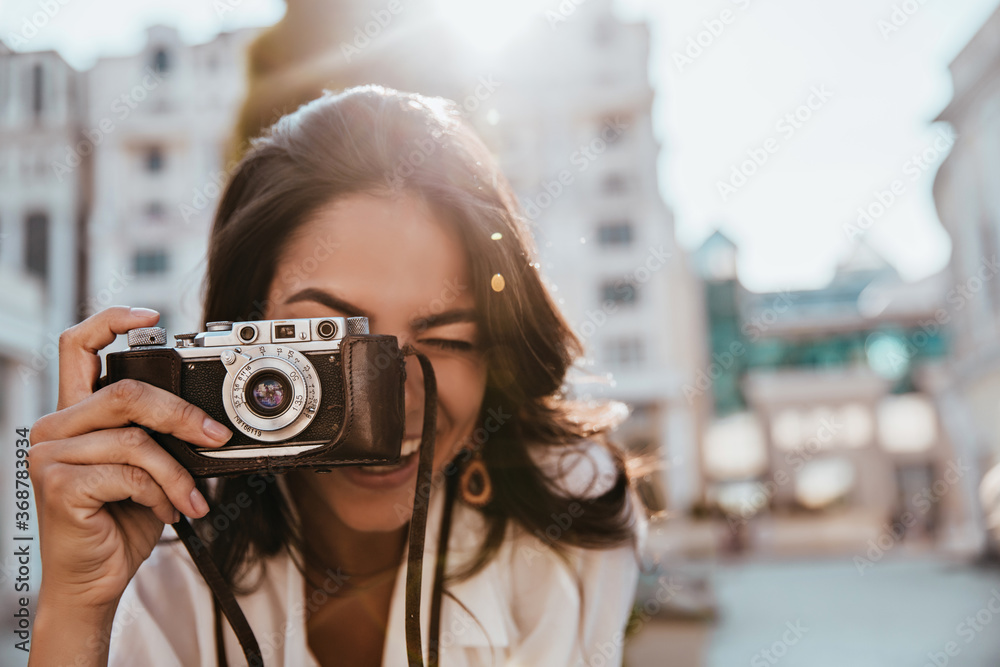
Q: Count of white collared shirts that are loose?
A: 1